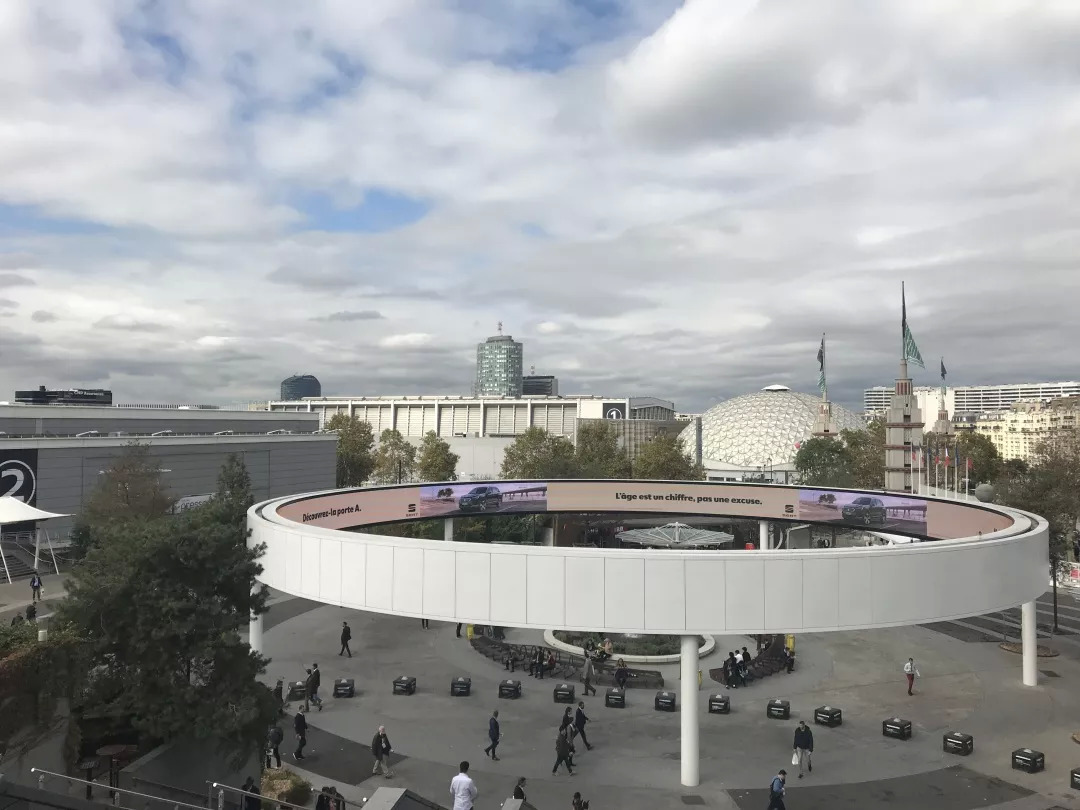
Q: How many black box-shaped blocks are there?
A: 15